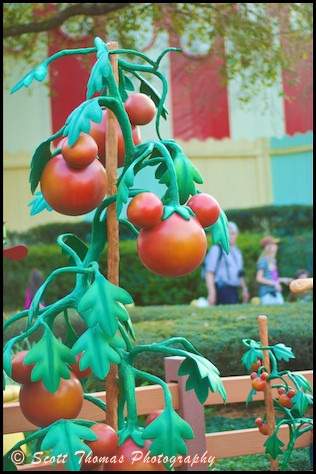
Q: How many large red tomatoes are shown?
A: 5